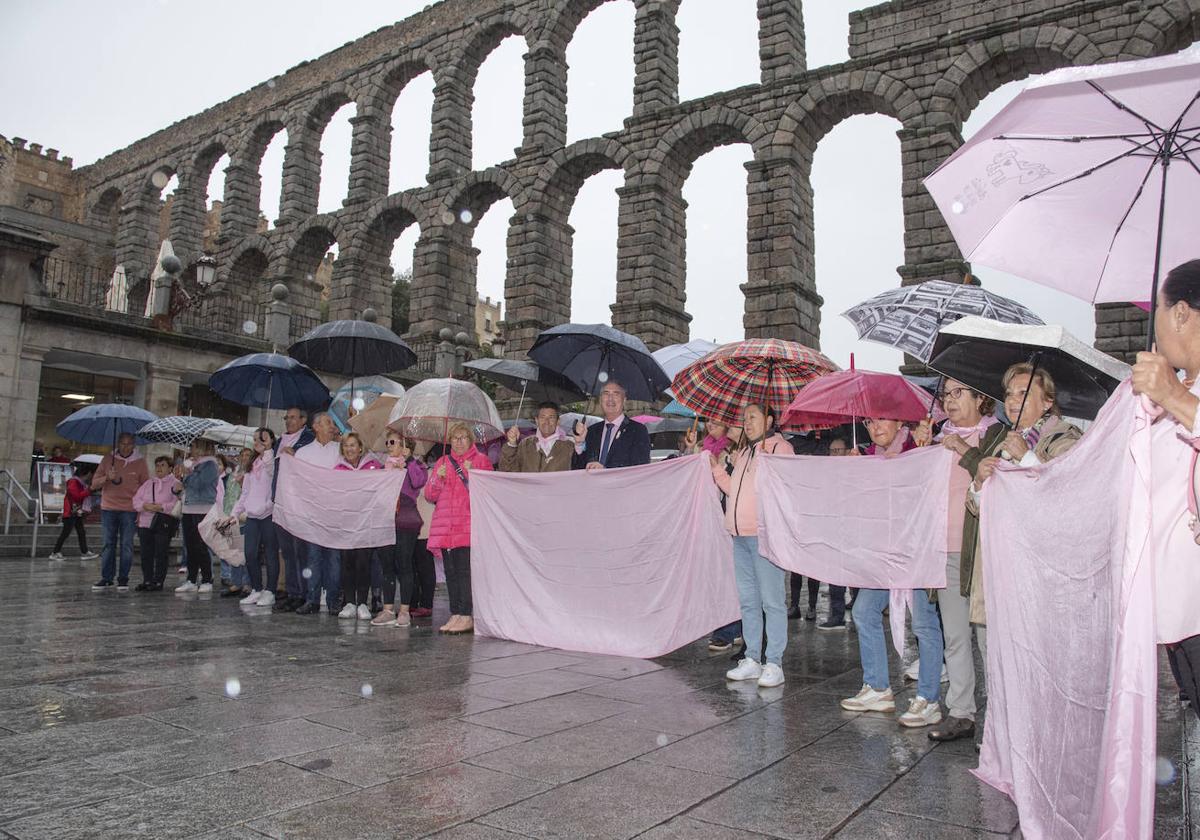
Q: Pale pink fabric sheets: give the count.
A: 4